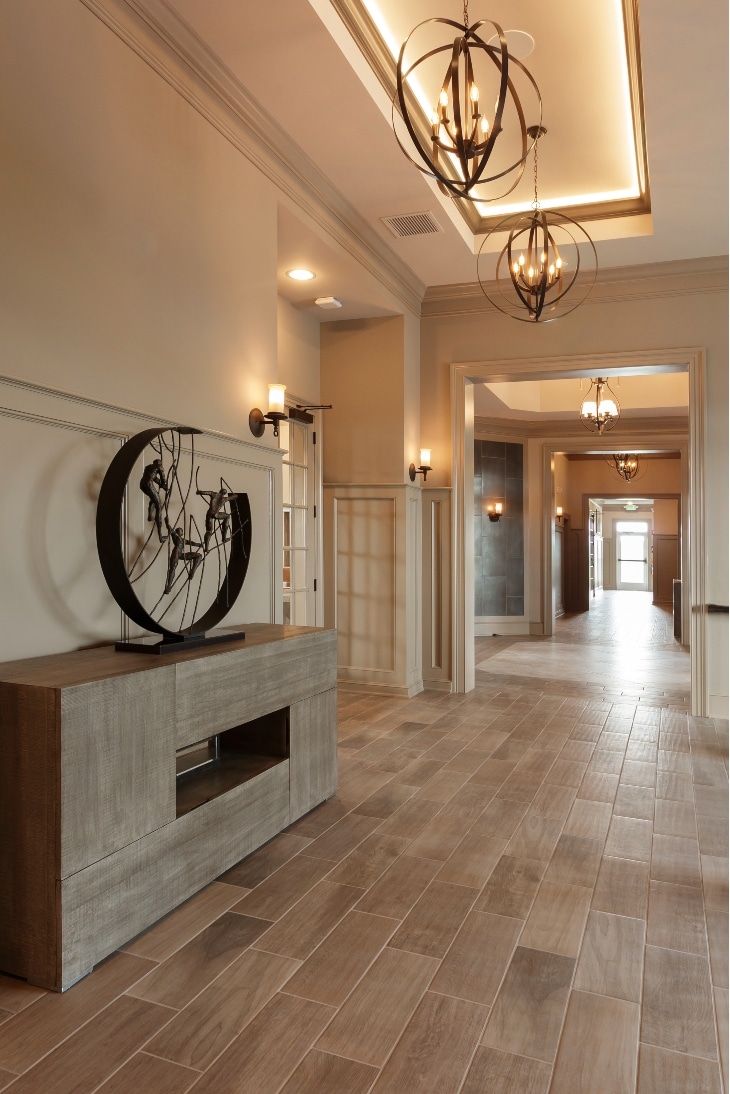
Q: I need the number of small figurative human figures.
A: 3